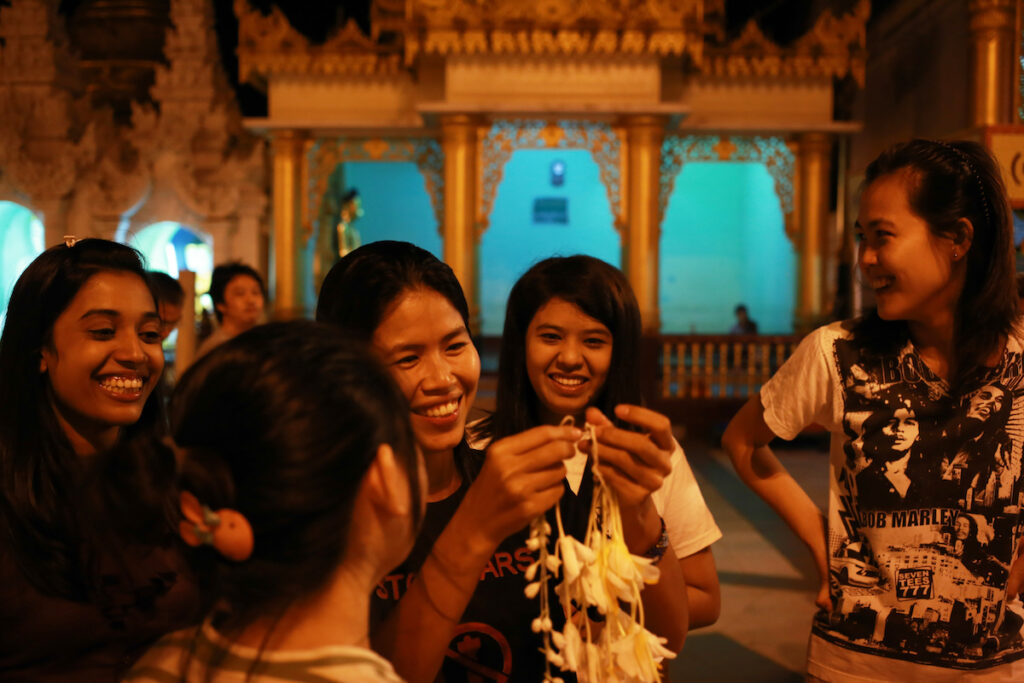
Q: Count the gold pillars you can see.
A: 5